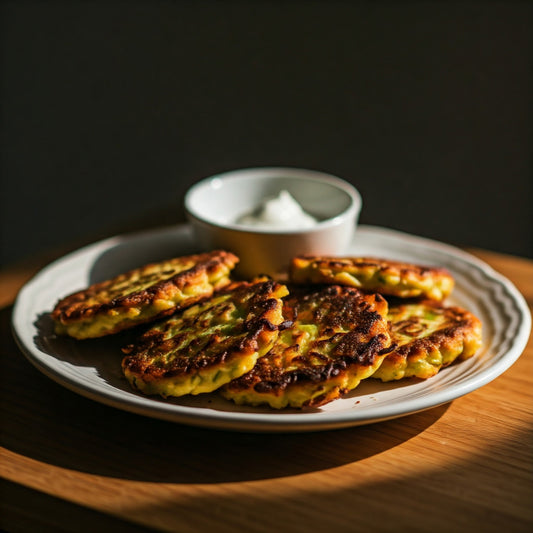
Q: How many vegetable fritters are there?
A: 5